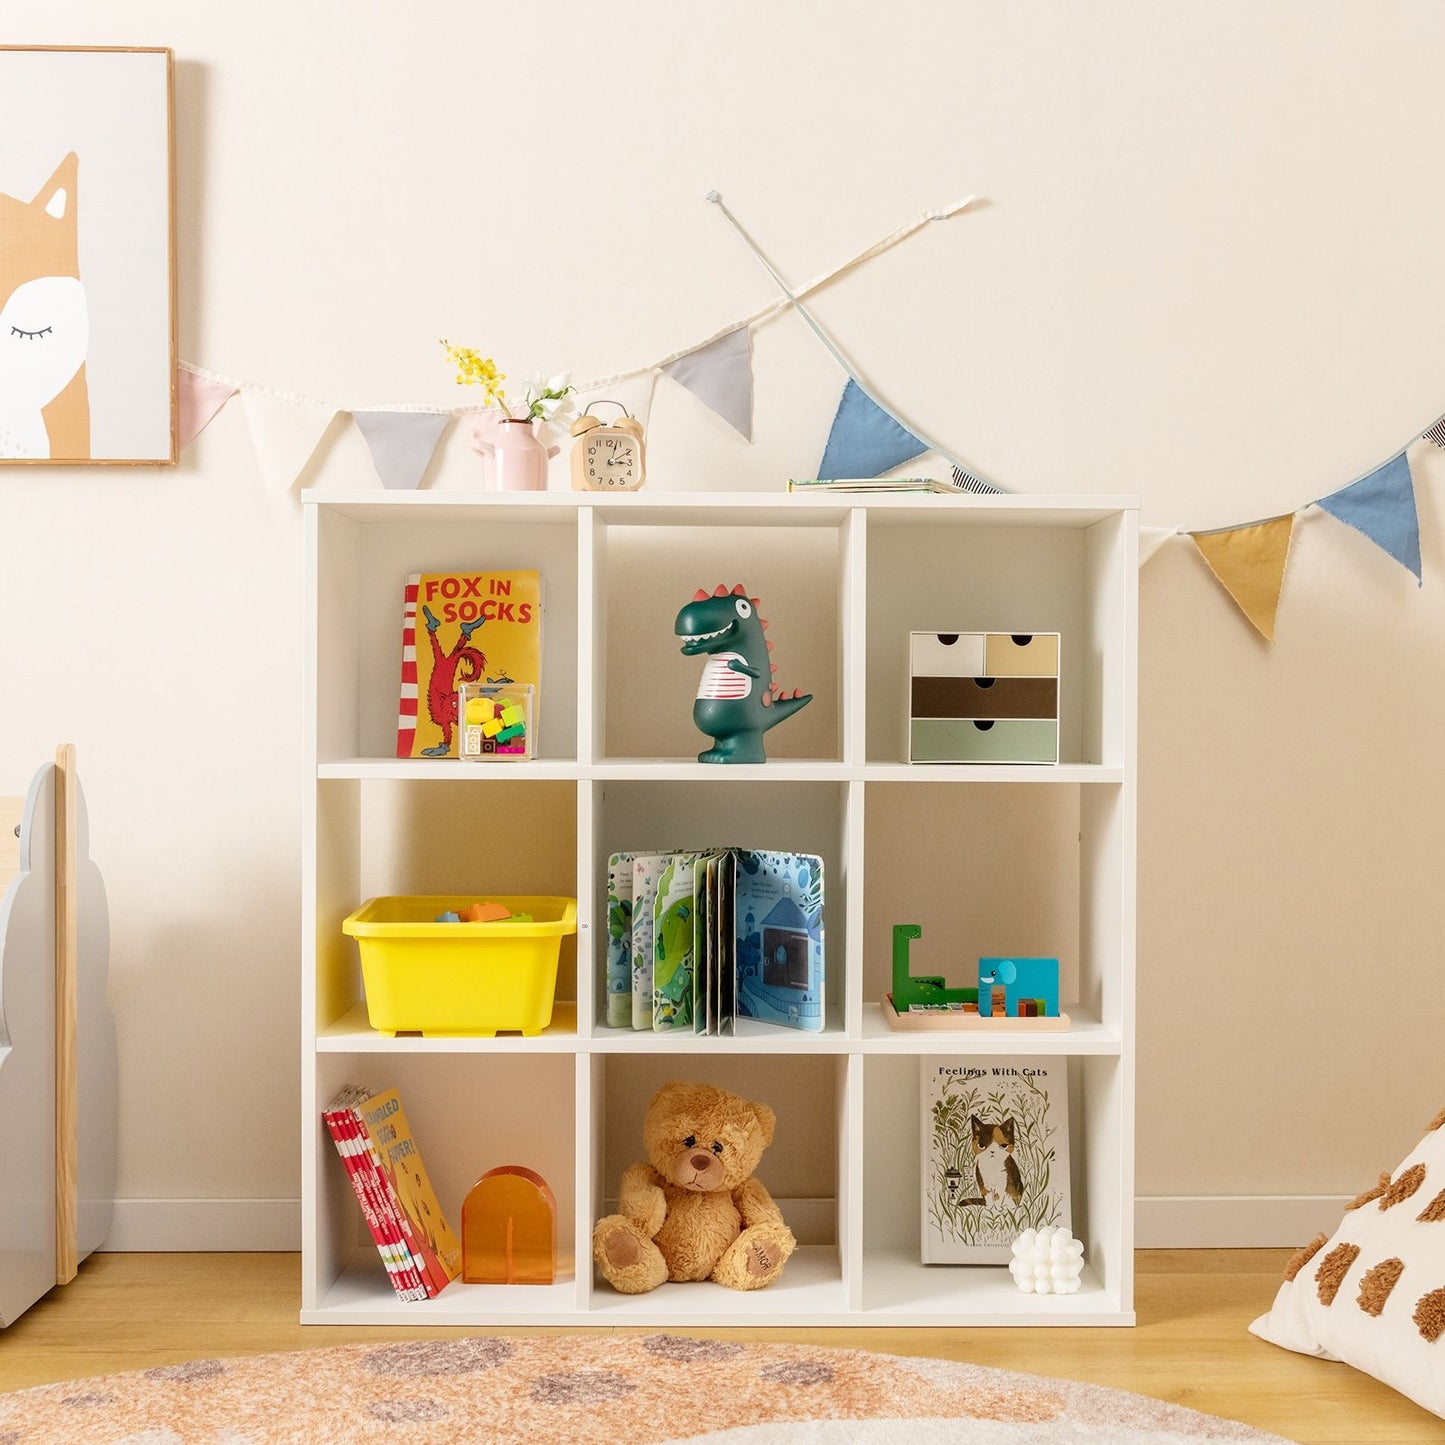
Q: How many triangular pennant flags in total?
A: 12